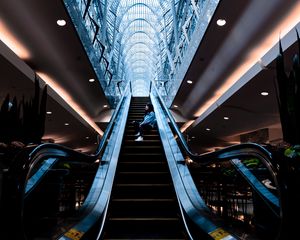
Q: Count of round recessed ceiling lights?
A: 13